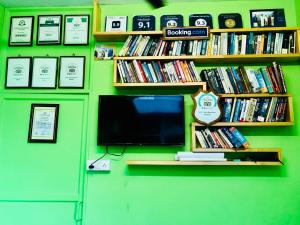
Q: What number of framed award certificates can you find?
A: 7